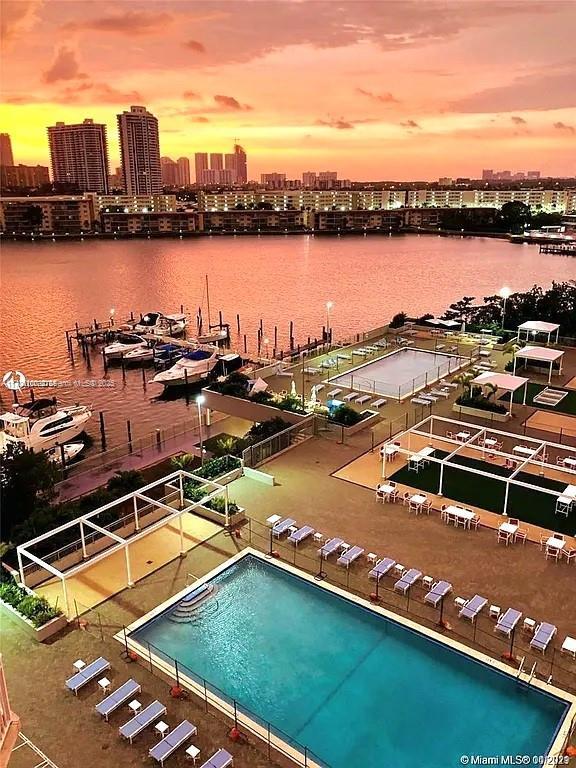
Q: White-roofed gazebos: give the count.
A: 3